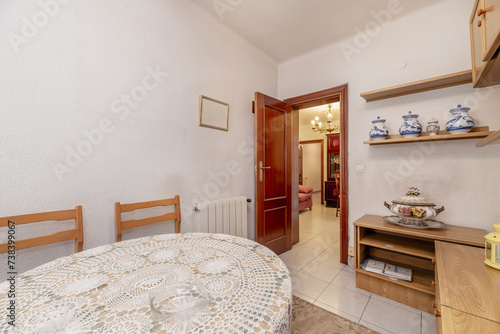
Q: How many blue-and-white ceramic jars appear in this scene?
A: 3